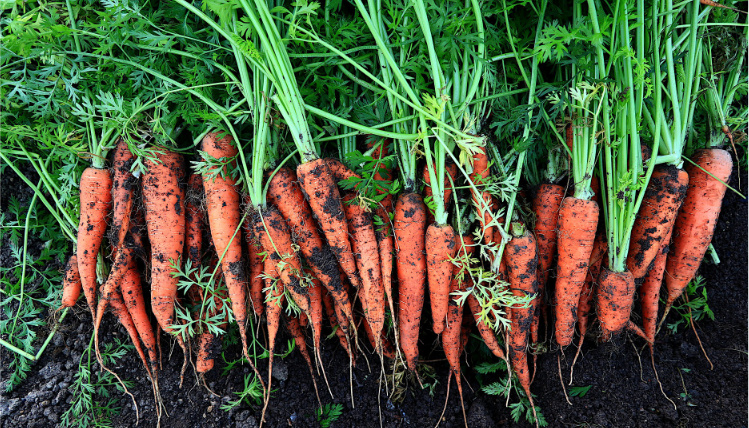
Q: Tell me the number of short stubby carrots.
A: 1